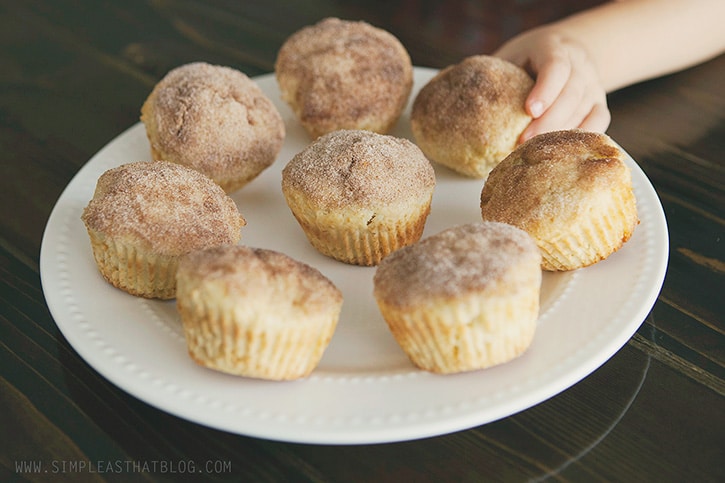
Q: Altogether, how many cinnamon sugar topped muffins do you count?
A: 8